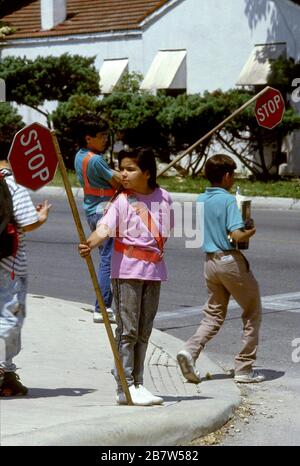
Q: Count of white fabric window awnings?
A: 3